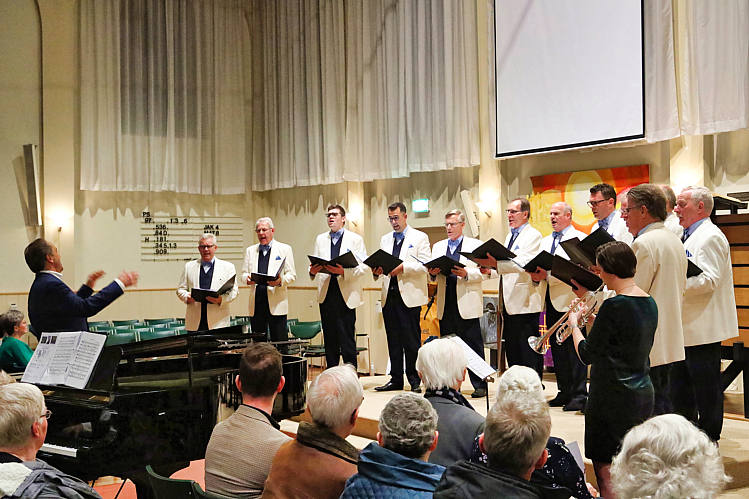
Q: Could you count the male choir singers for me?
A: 12